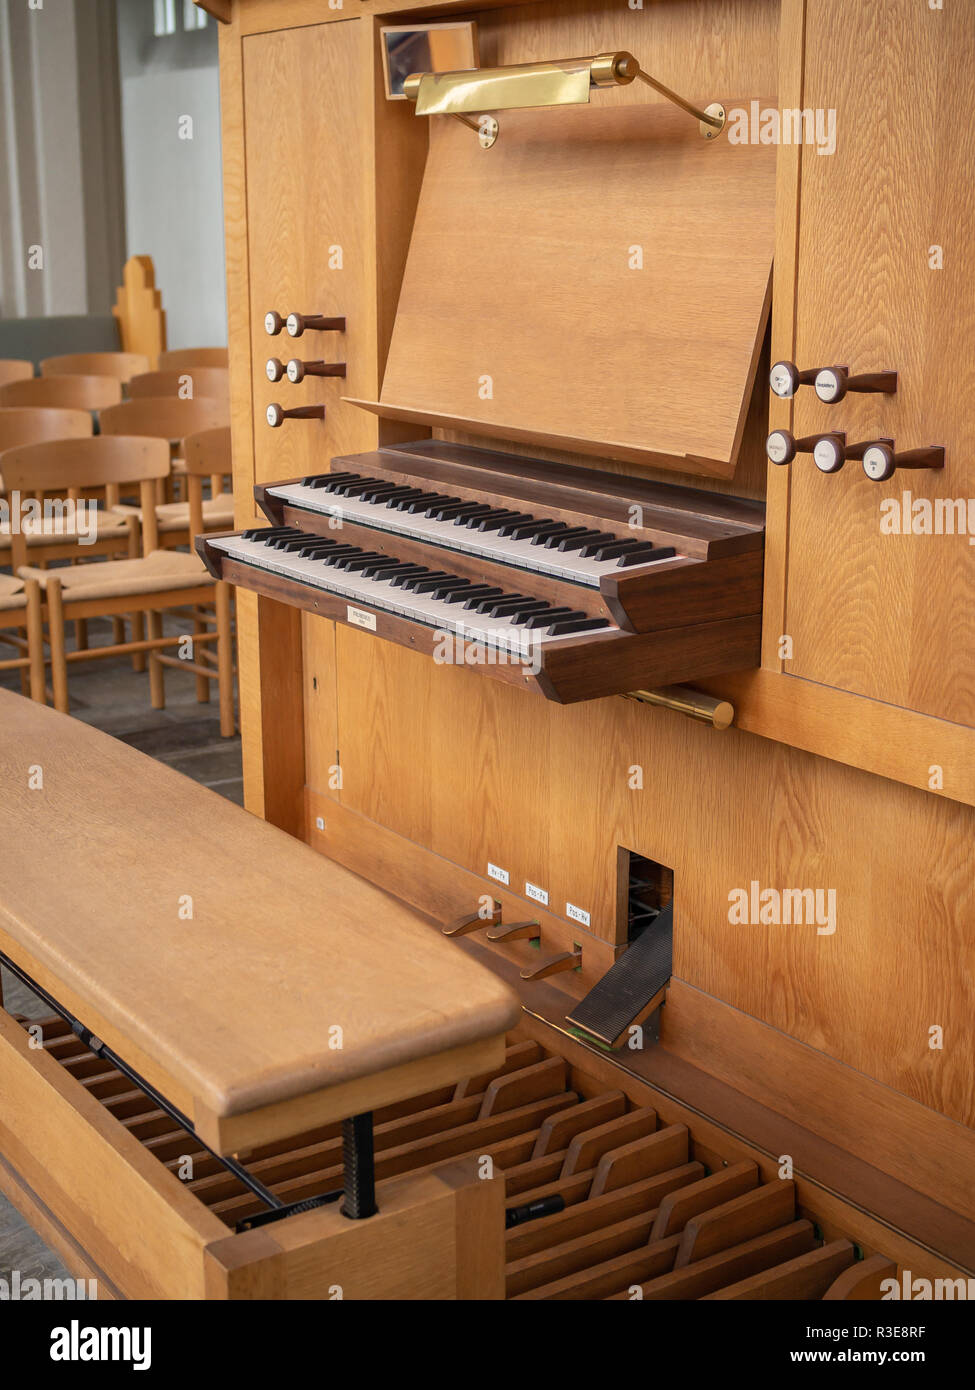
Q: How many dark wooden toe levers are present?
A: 3